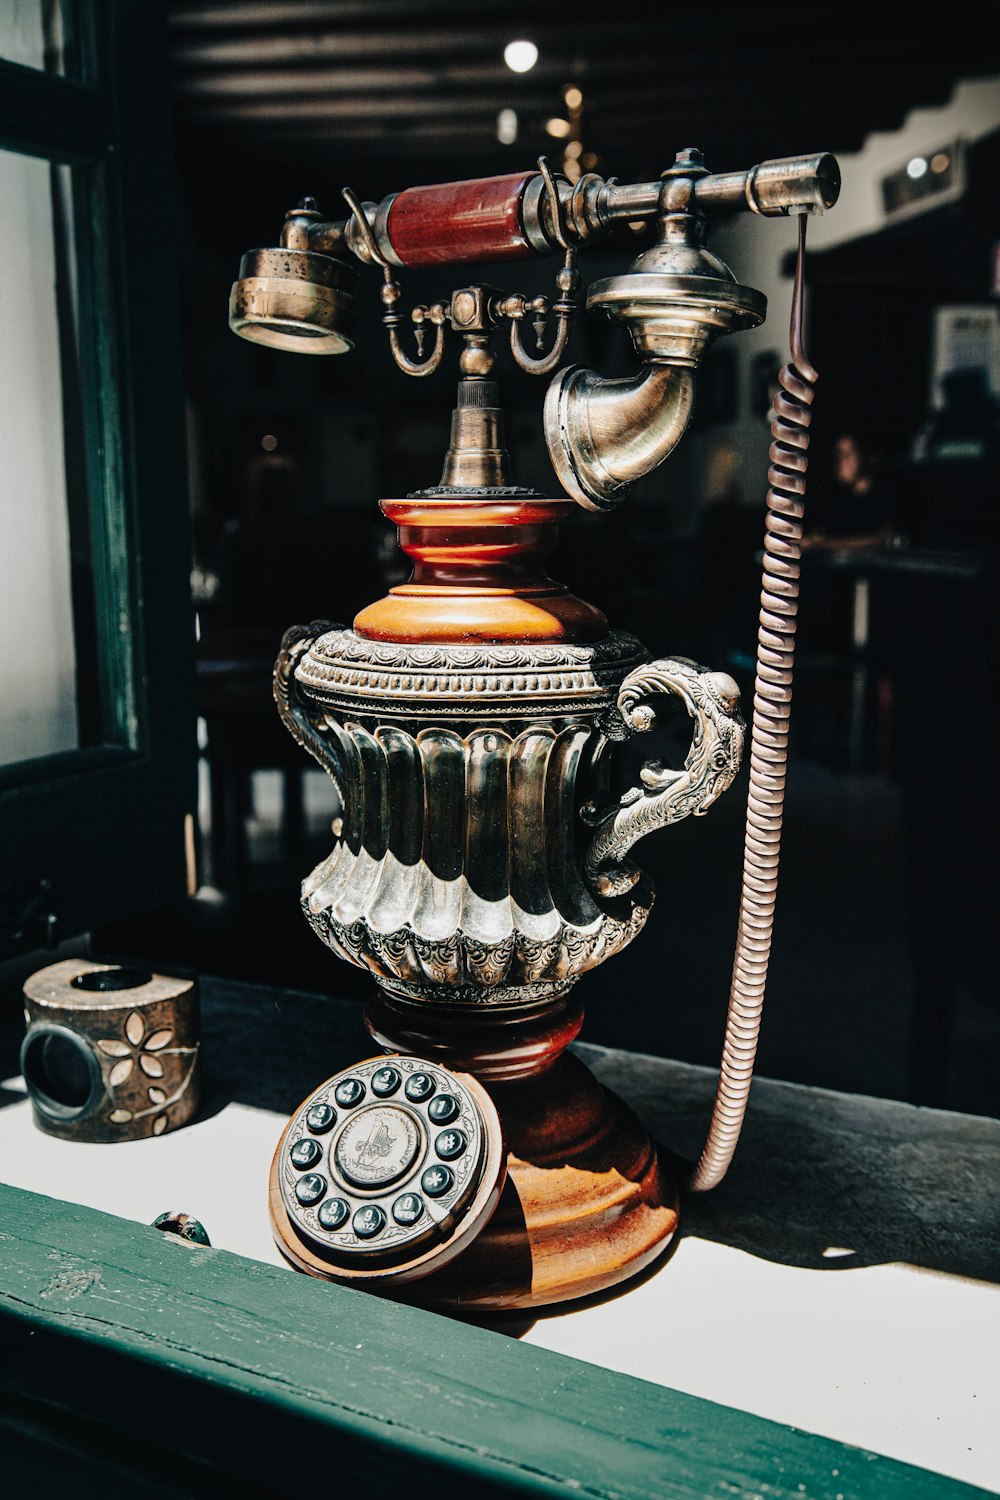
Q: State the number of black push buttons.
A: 12